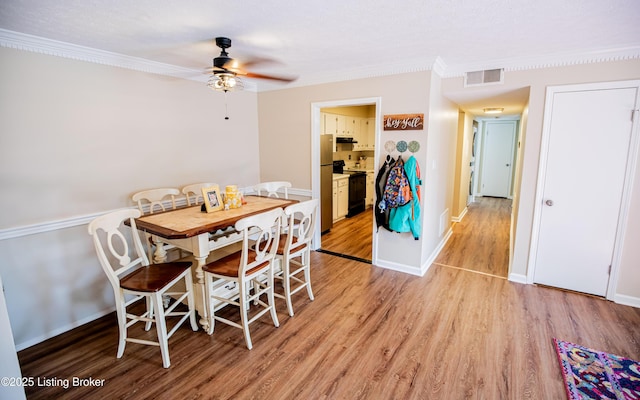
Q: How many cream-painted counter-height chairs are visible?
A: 6